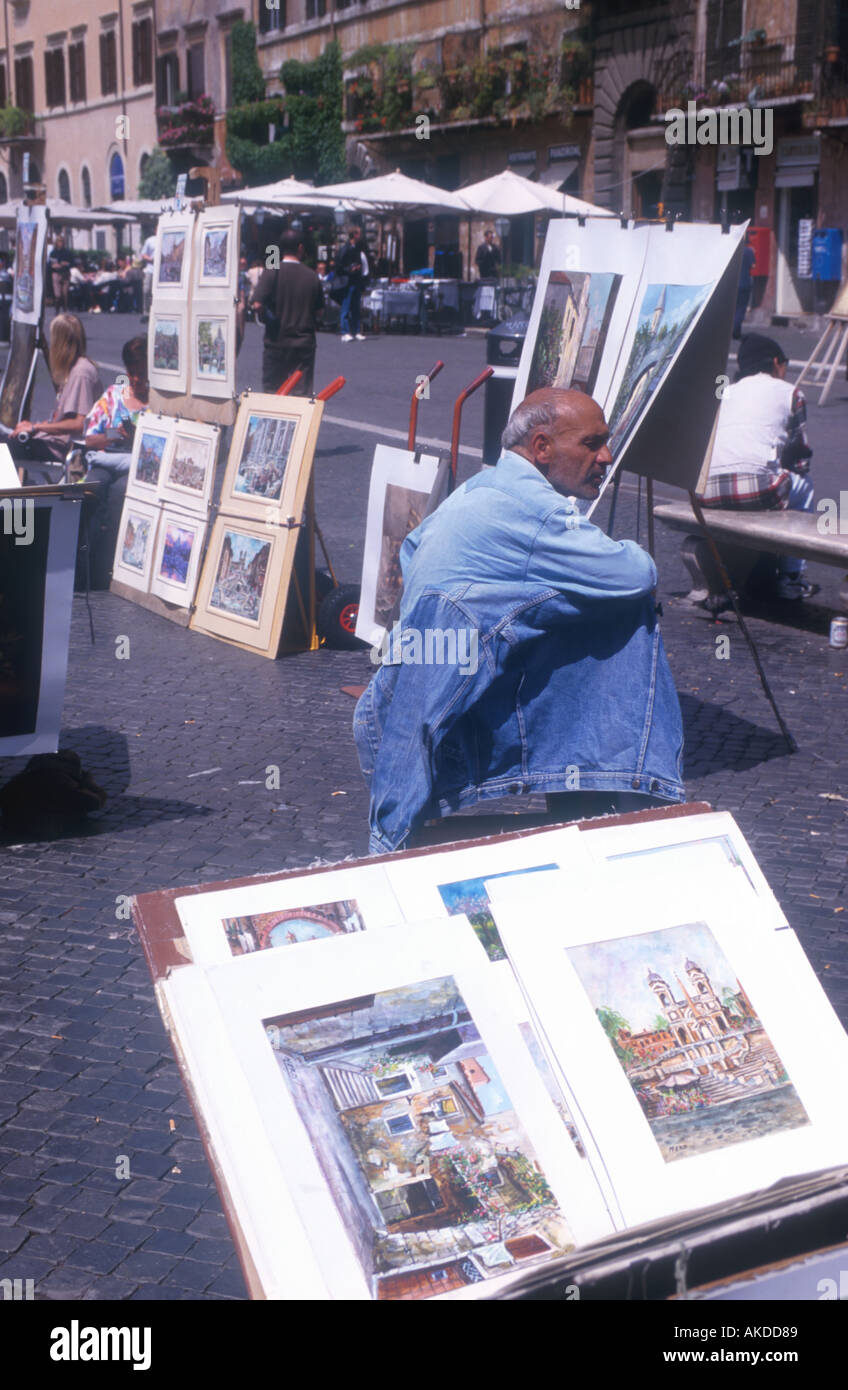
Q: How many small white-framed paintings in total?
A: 8